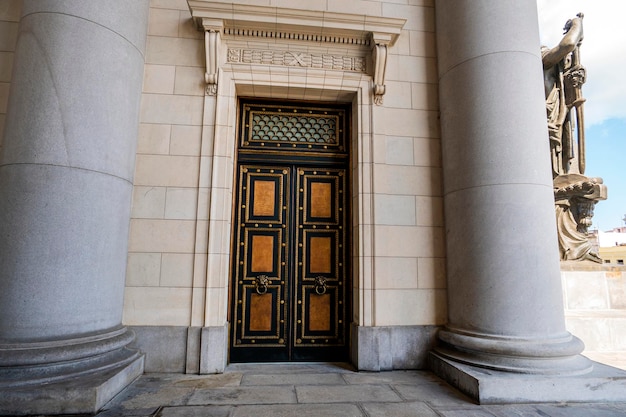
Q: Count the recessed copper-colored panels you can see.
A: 6